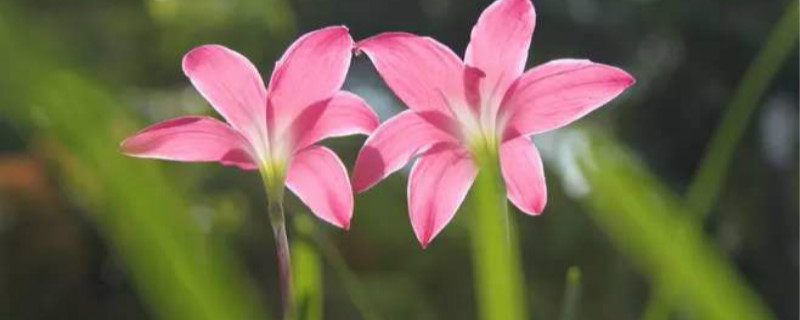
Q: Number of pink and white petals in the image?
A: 11